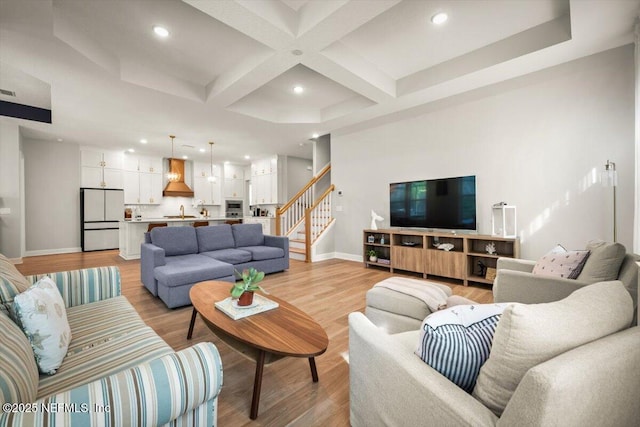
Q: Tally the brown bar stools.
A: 3